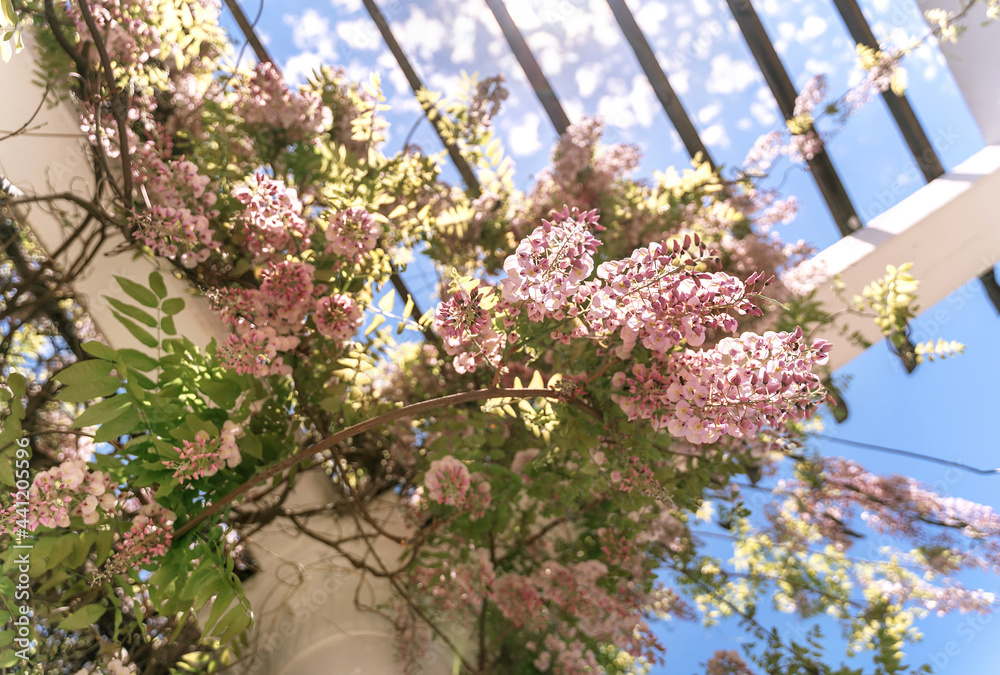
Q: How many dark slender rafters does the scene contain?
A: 6